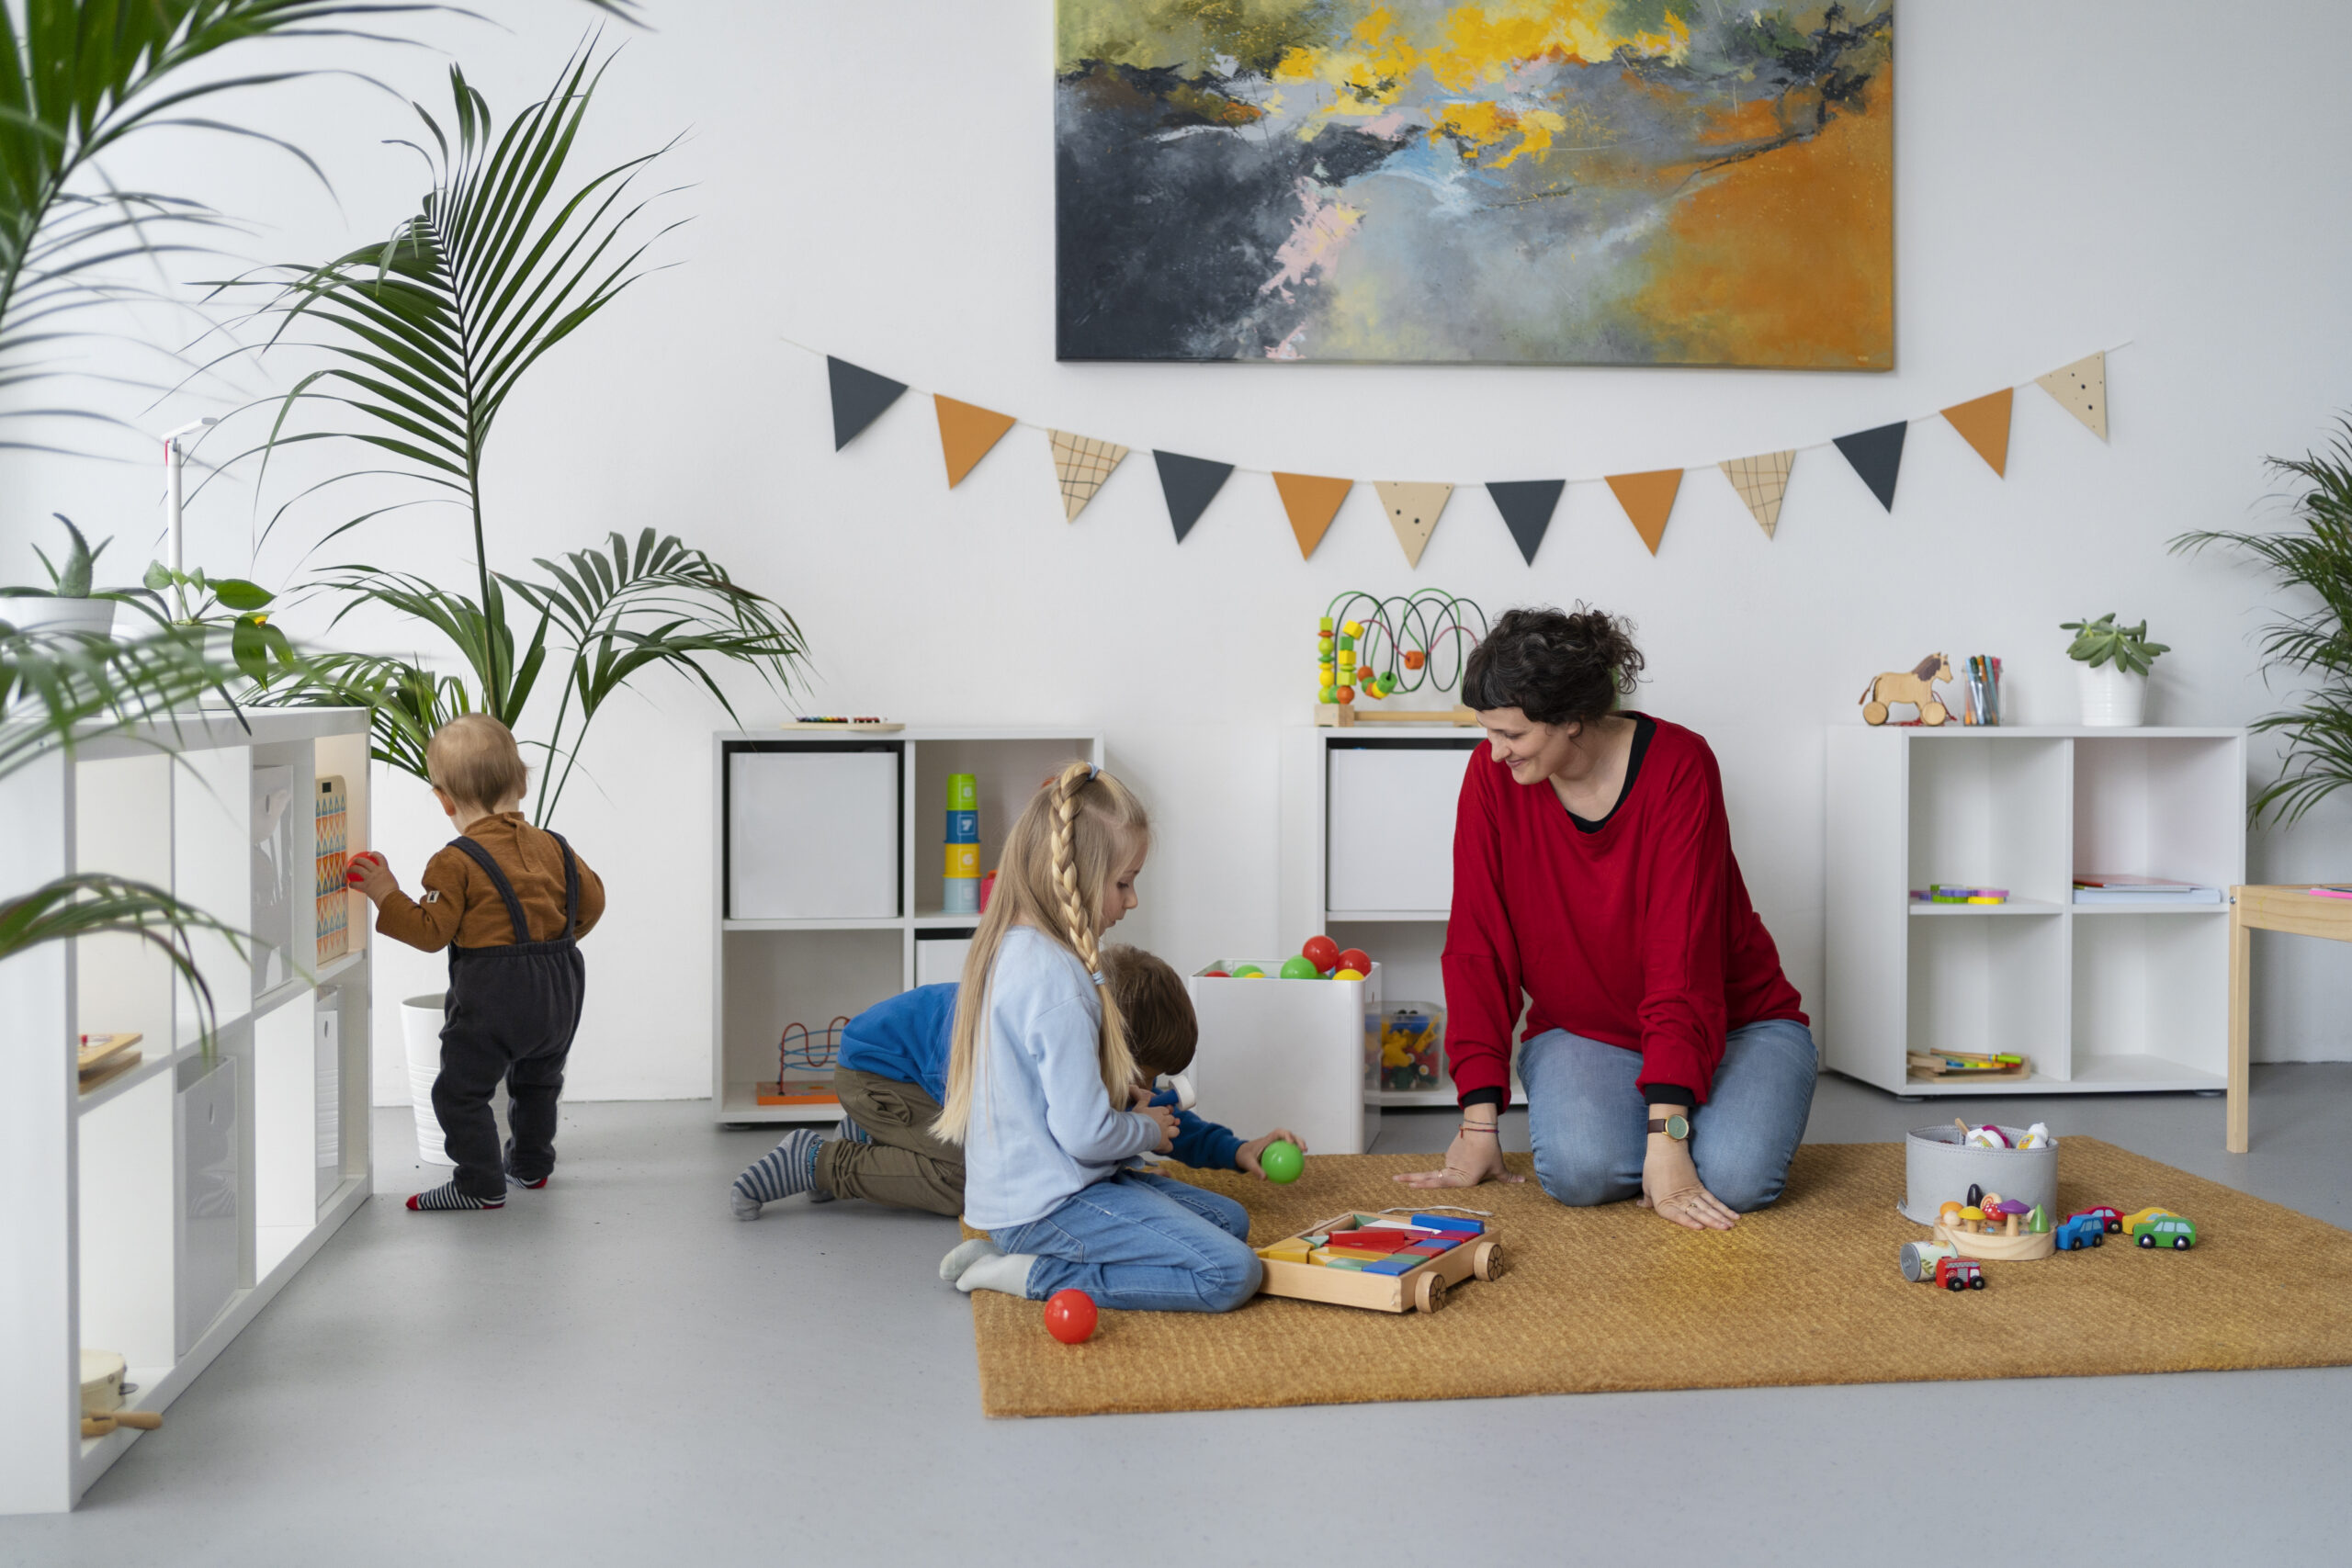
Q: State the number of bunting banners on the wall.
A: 12